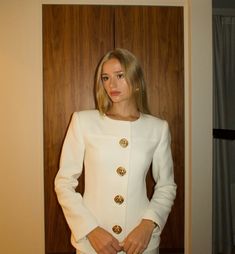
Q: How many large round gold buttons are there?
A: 4